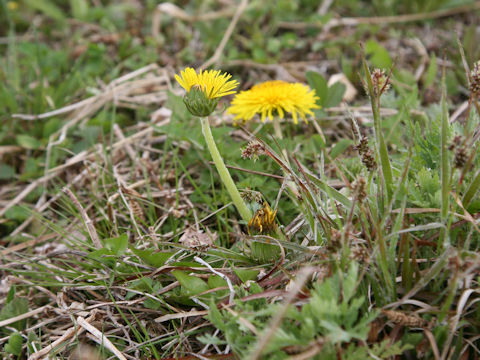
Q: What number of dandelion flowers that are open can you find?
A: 2